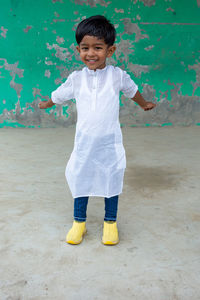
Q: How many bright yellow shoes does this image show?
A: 2